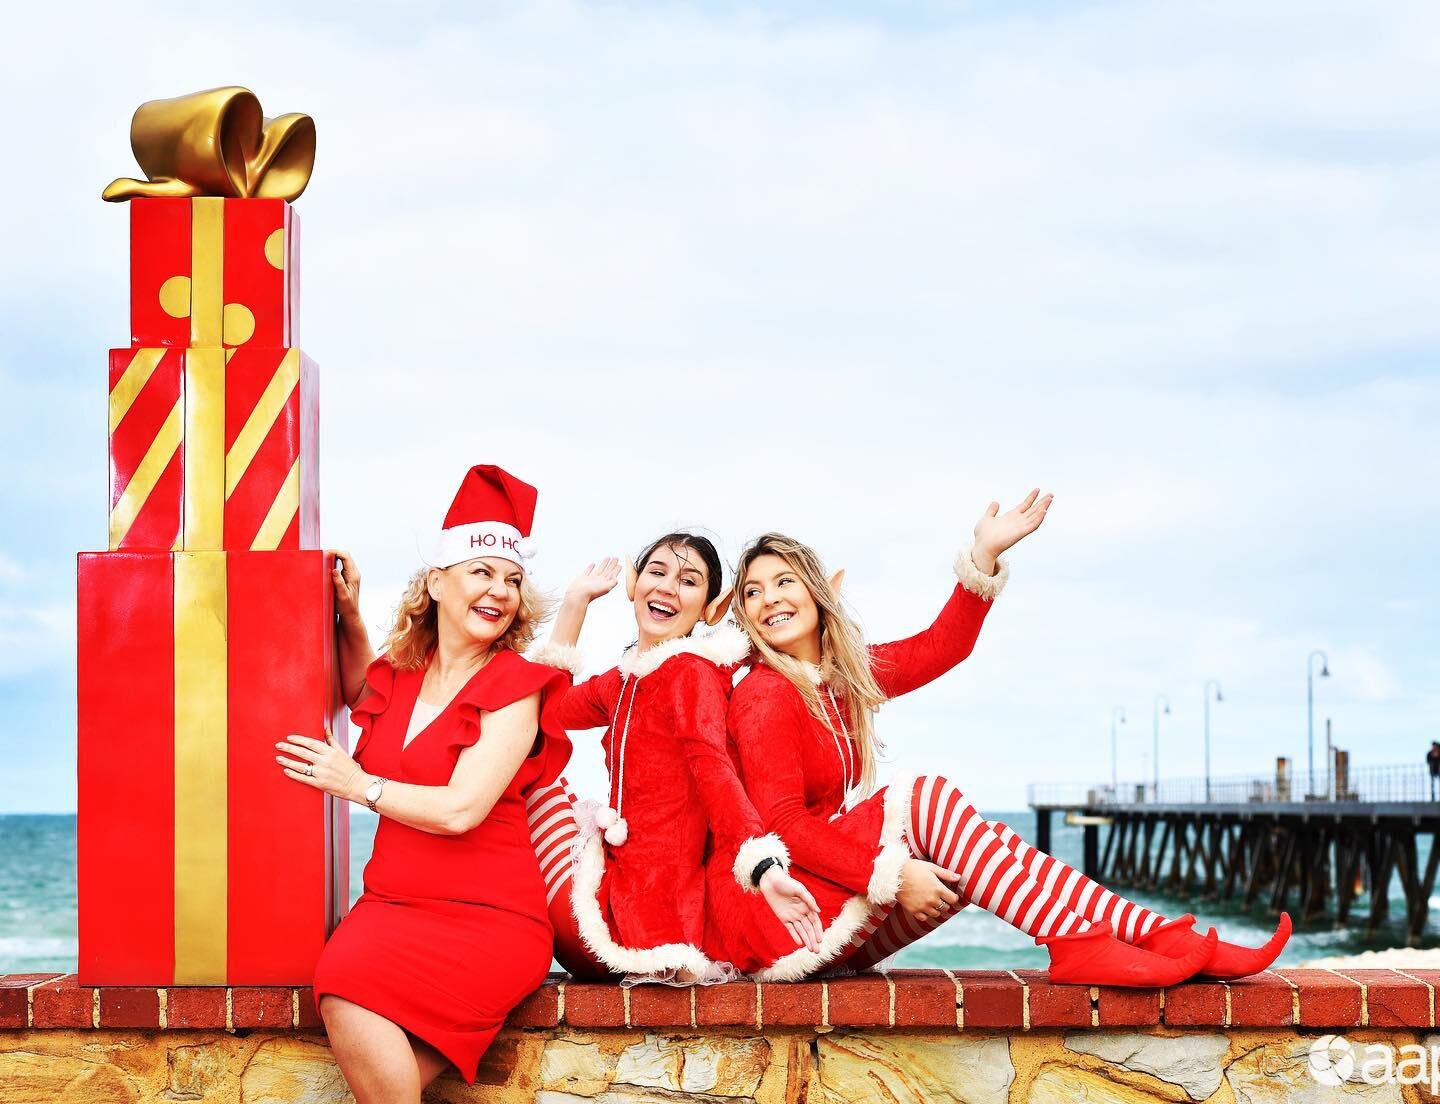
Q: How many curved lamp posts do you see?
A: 4